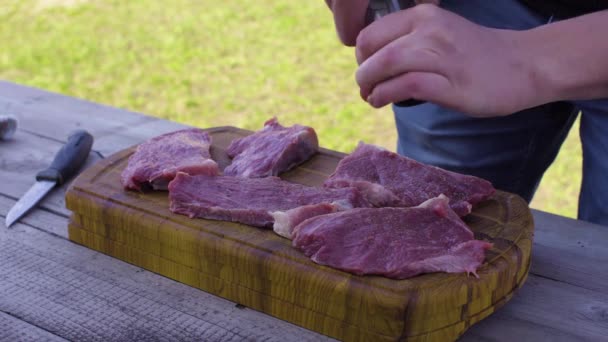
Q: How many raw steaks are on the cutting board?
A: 5